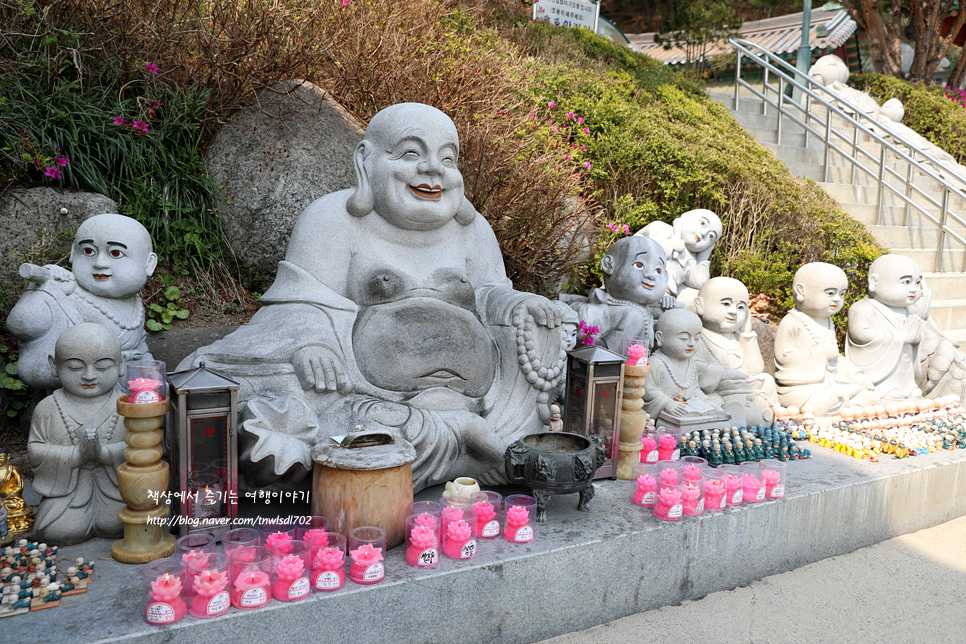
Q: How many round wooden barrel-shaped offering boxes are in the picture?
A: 1